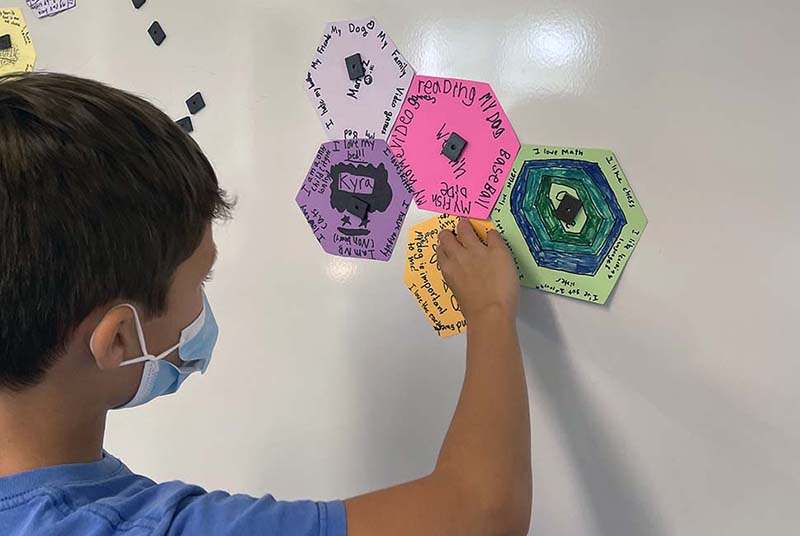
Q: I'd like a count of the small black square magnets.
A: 9